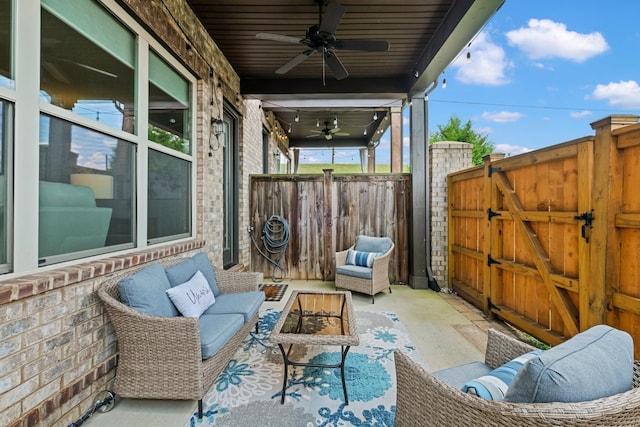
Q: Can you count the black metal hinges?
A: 4